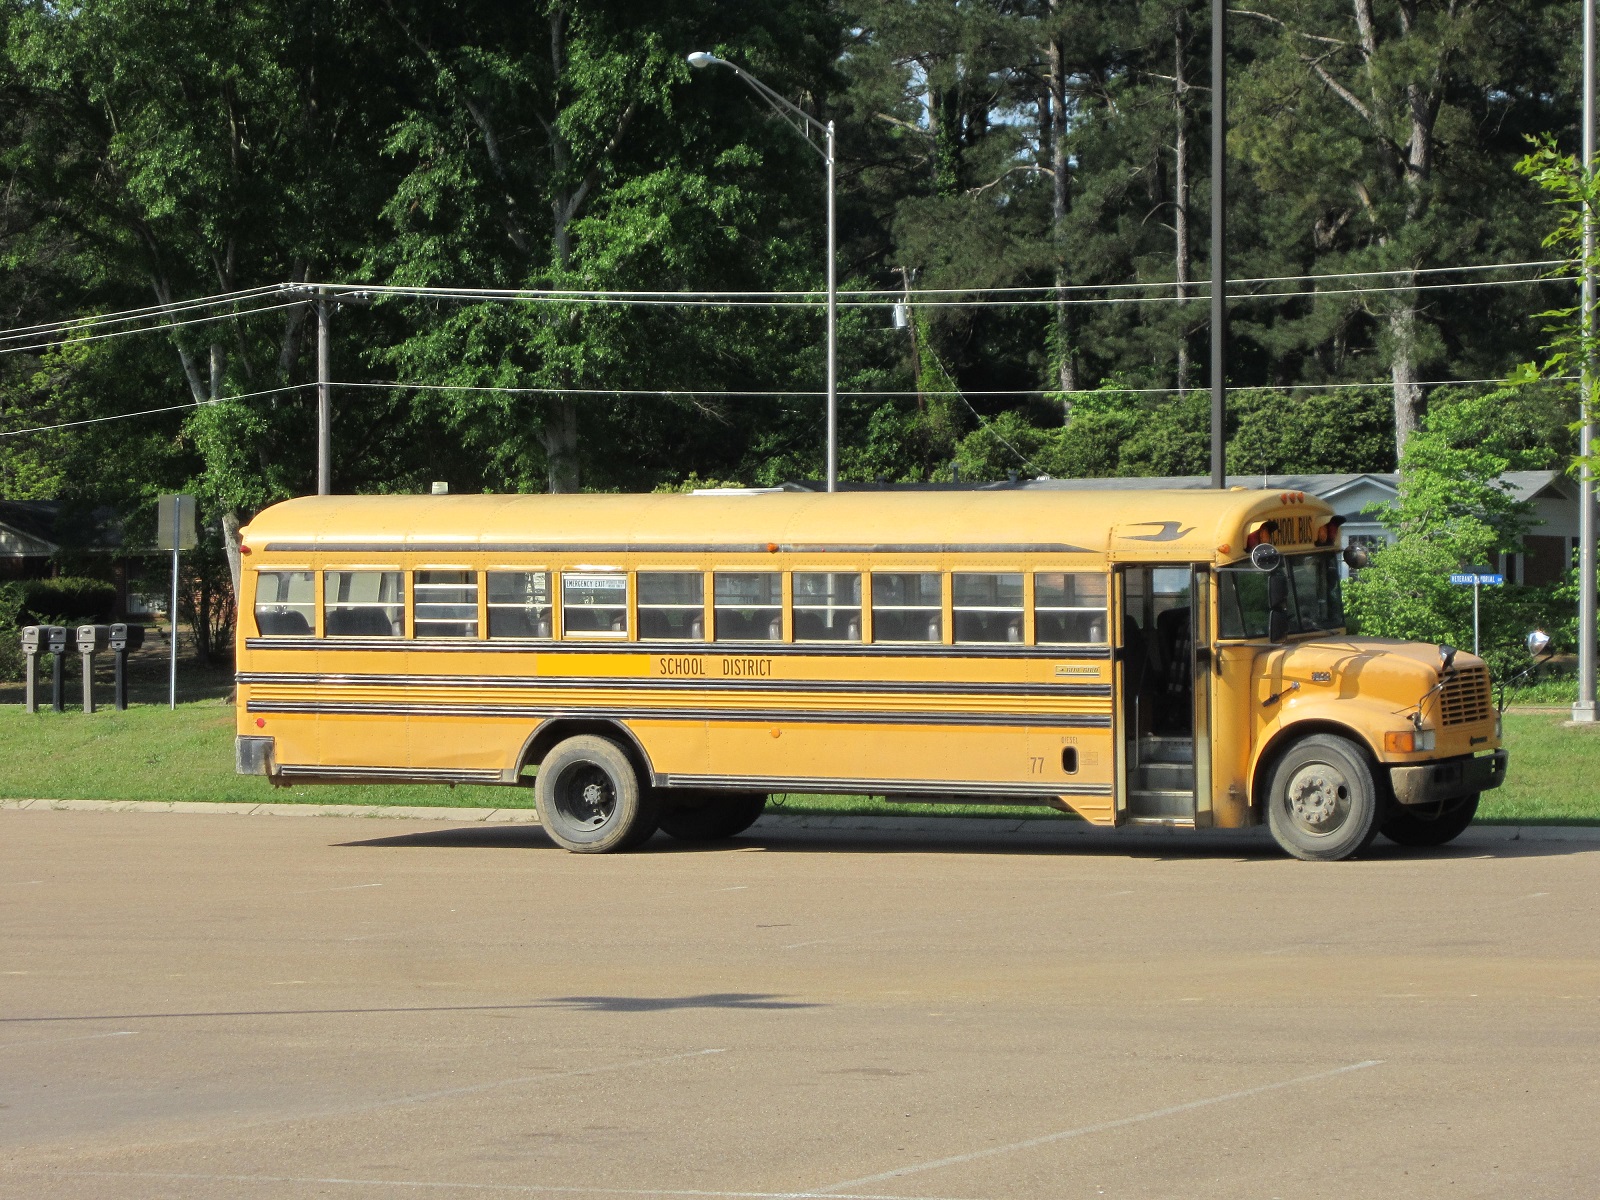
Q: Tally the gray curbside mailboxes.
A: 2